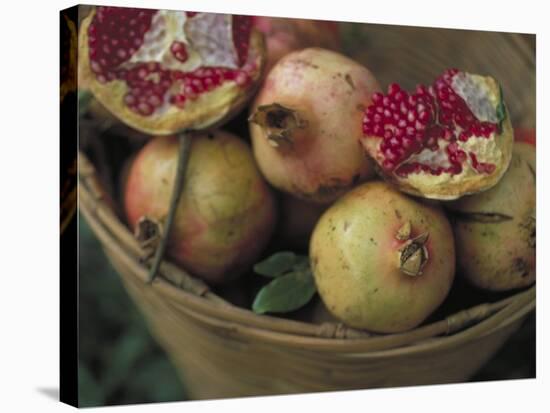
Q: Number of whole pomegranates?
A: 4